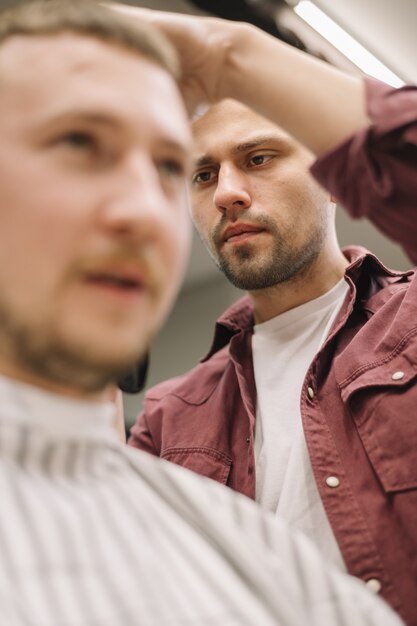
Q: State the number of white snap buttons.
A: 4